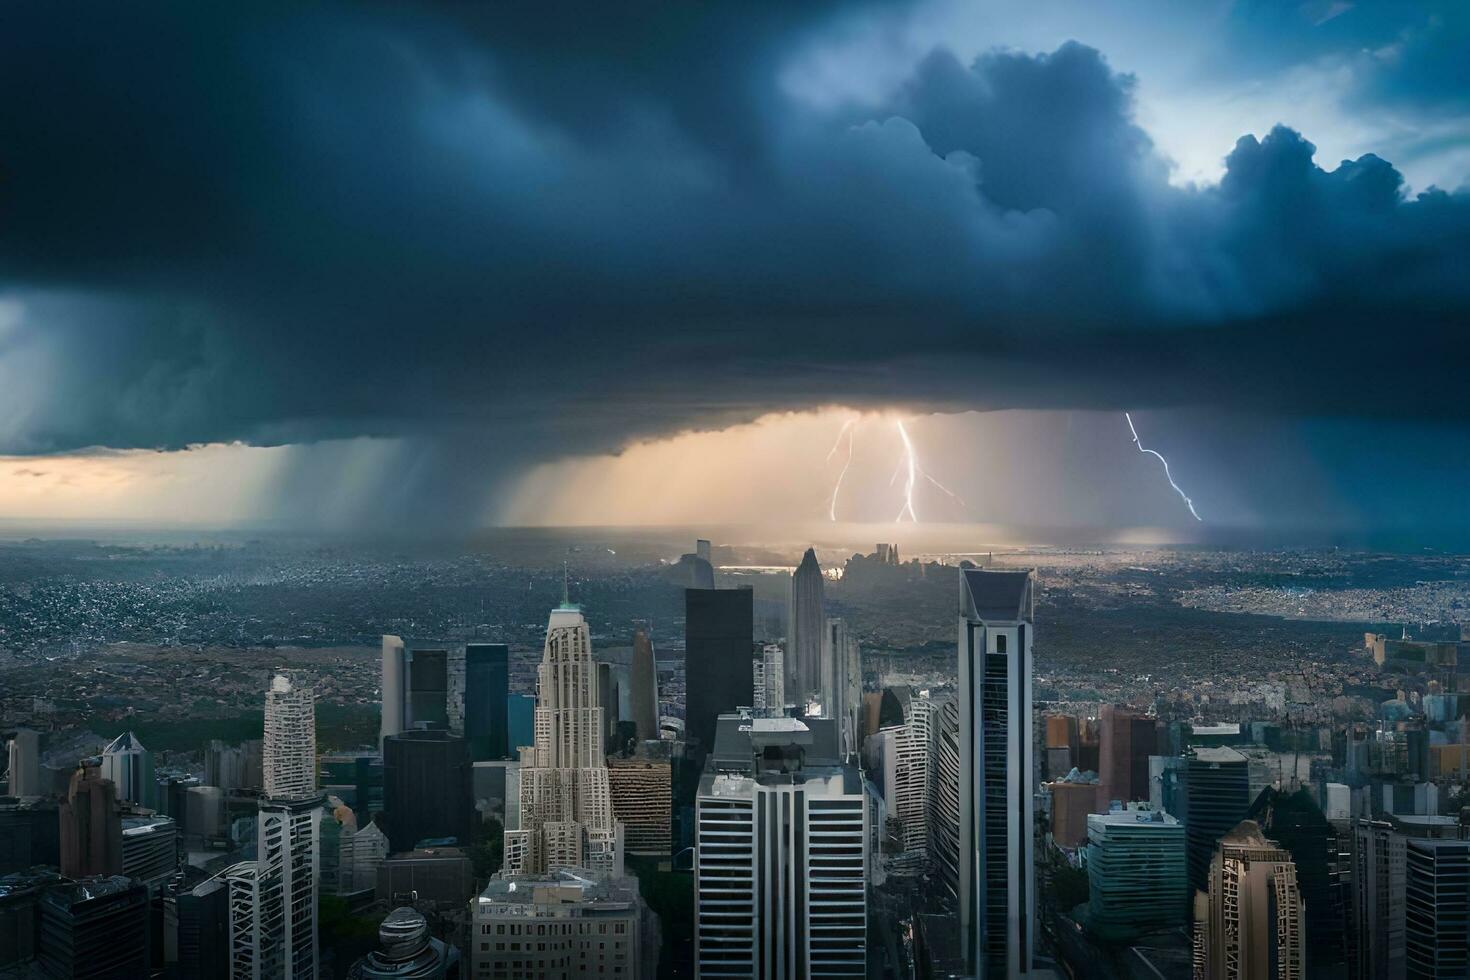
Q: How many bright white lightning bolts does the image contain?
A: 3